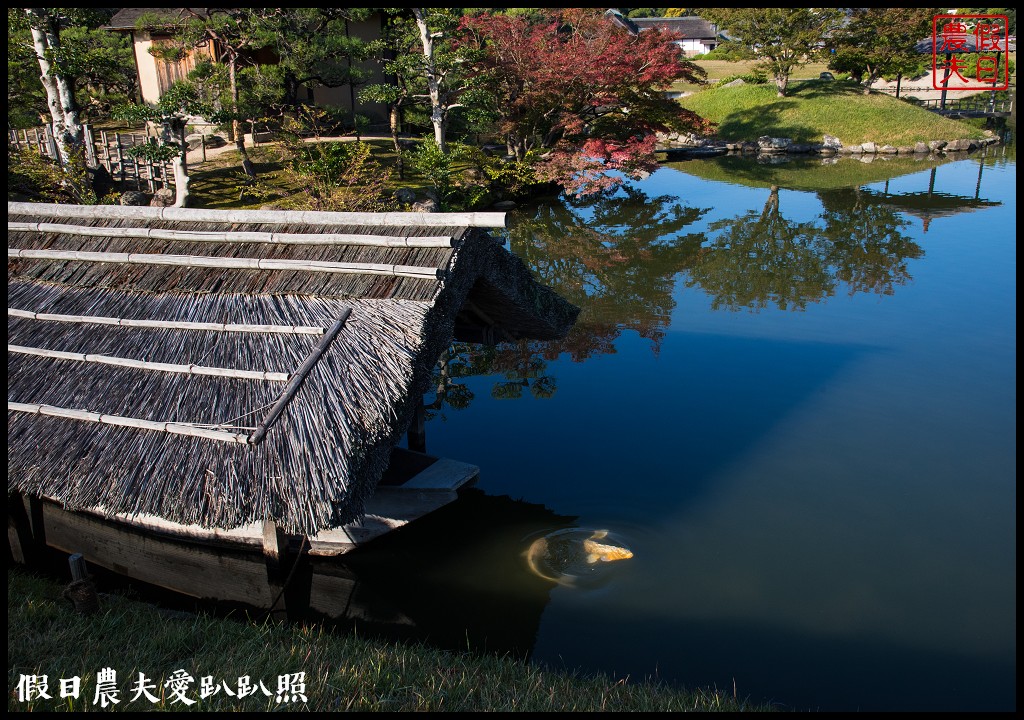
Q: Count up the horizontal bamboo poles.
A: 6